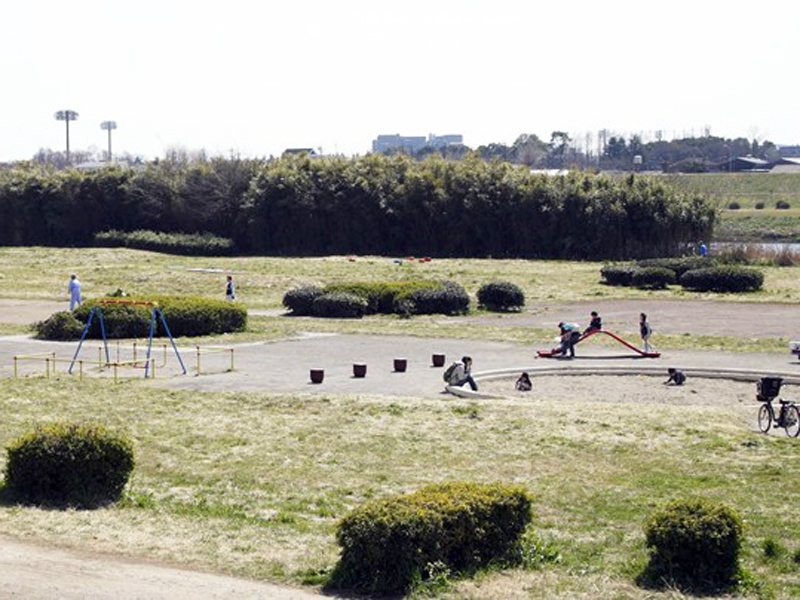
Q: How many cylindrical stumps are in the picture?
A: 4